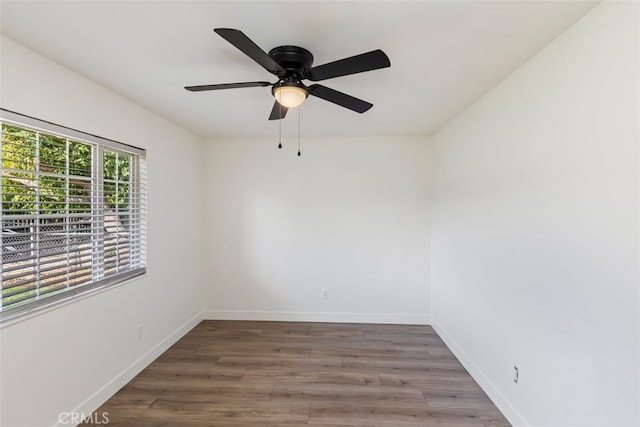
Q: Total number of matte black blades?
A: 5